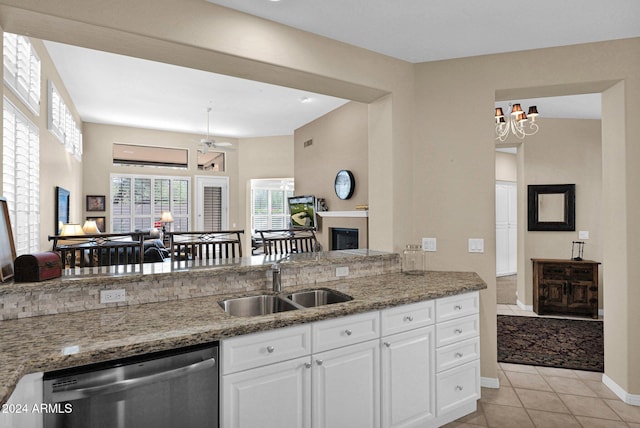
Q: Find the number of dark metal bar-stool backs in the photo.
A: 3